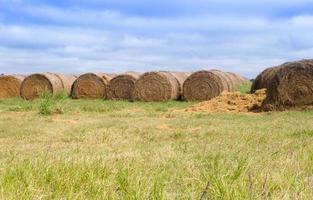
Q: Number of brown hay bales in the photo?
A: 8